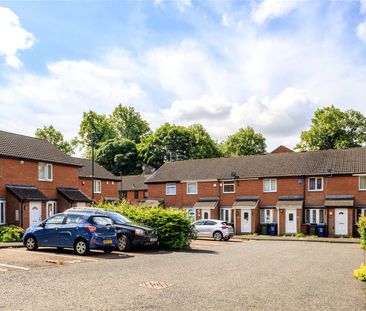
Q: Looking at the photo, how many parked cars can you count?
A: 3